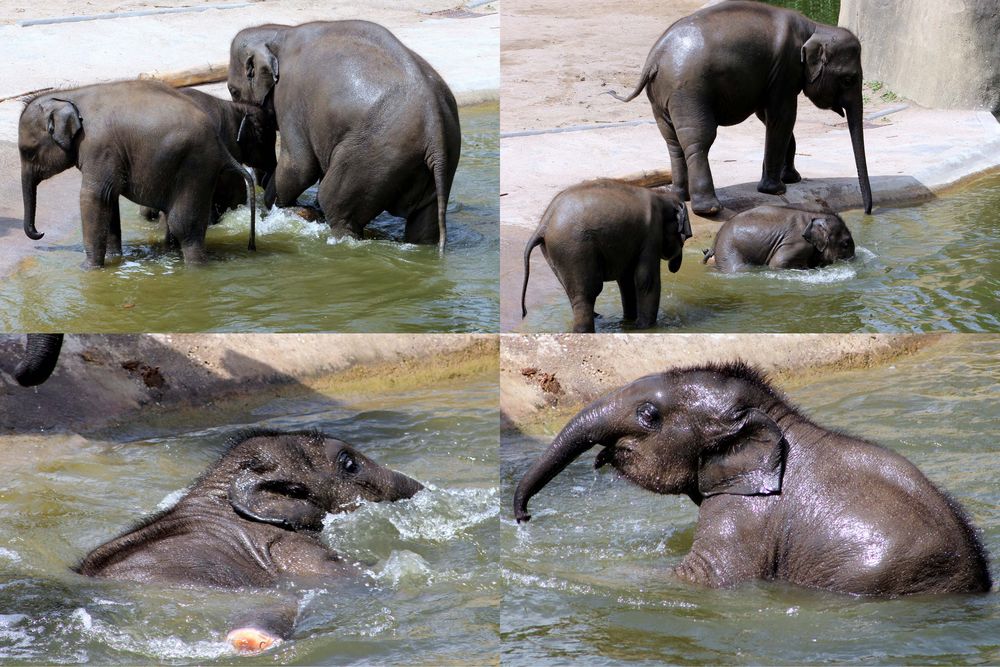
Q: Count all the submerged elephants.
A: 3